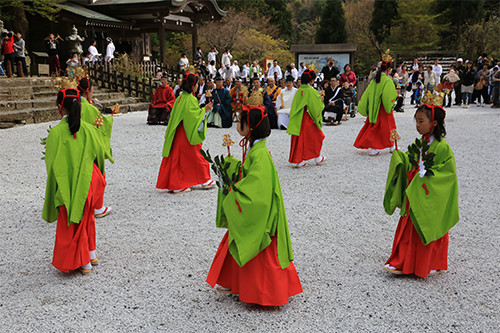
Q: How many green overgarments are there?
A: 7